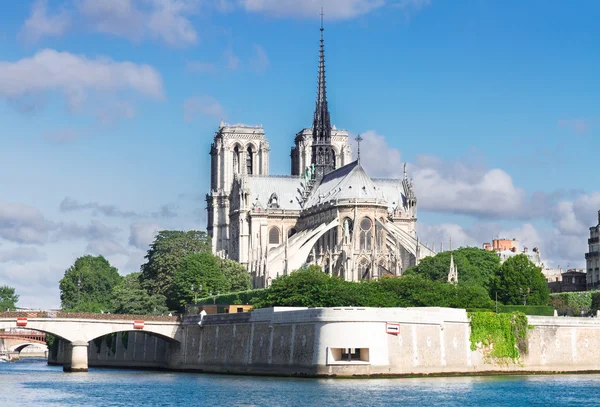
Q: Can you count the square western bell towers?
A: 2